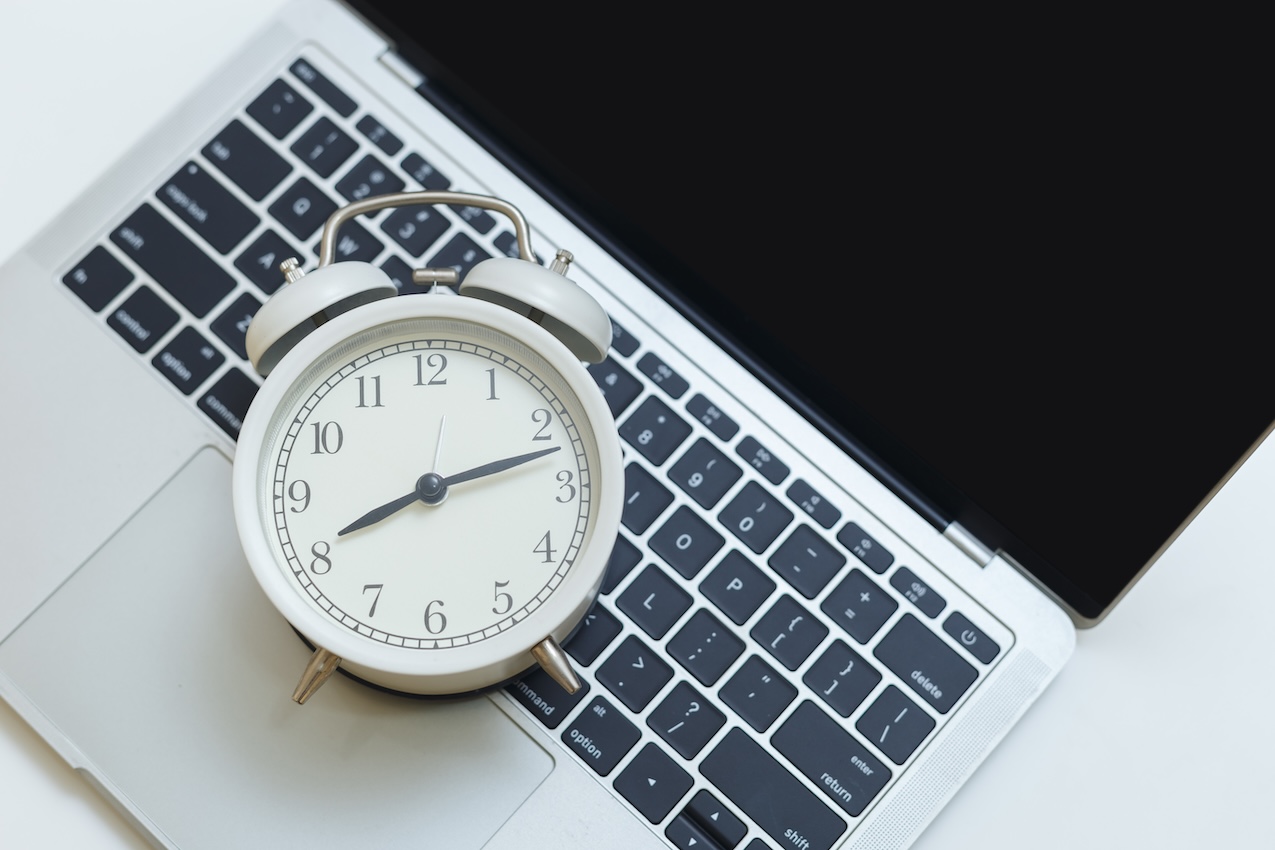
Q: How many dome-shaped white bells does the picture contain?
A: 2